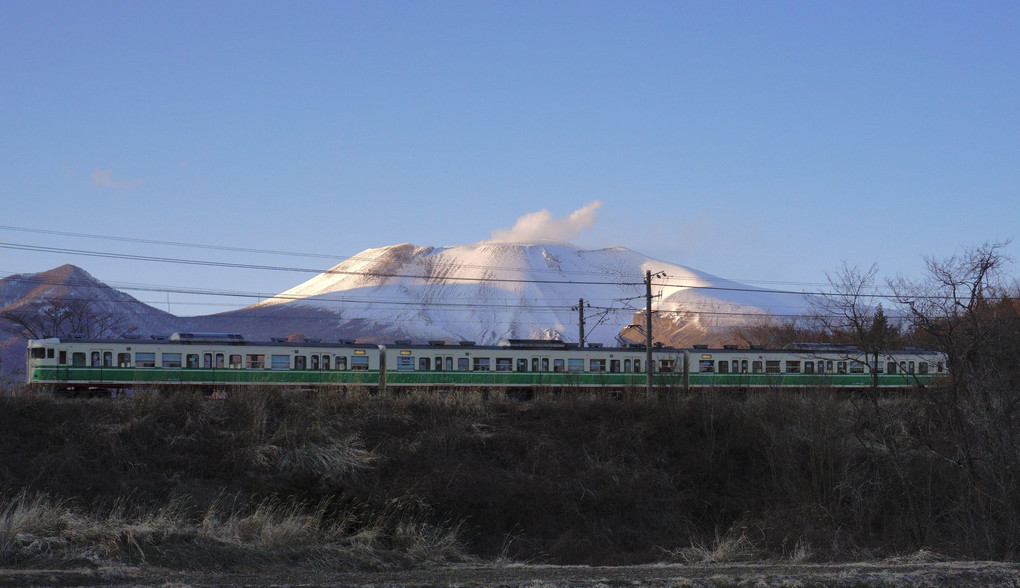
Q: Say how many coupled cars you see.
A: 3